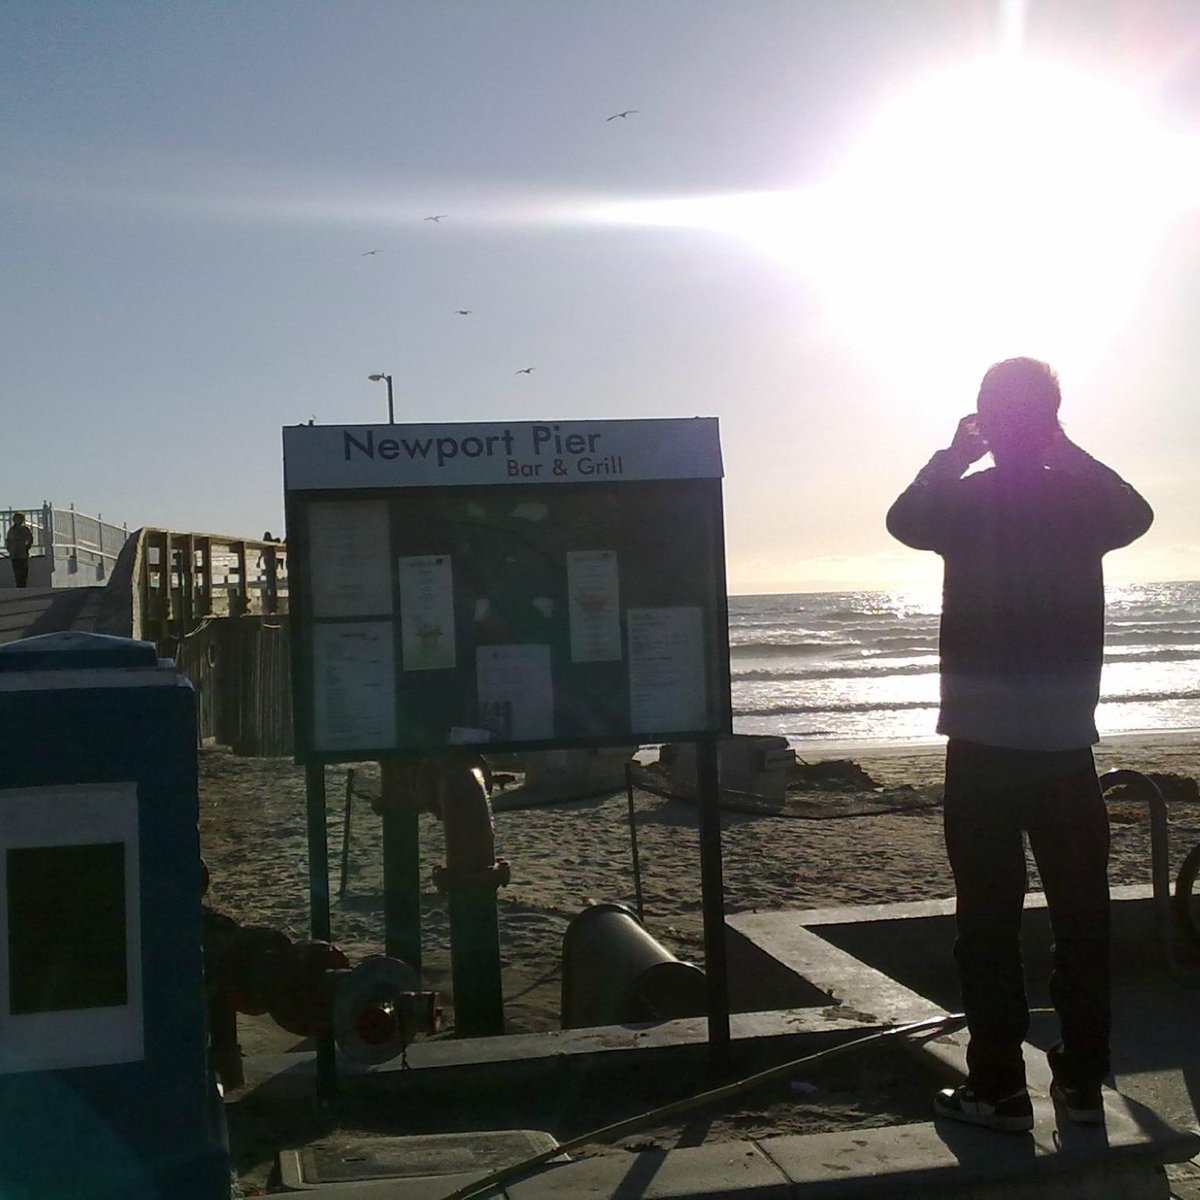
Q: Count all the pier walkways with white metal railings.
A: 1